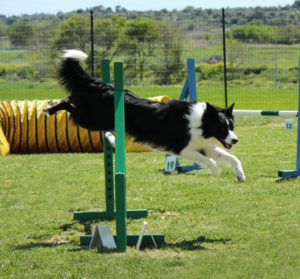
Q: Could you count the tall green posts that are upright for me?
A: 2